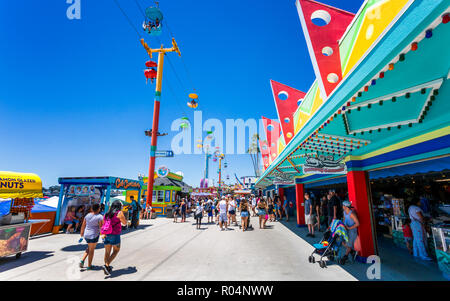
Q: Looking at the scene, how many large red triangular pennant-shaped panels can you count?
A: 4